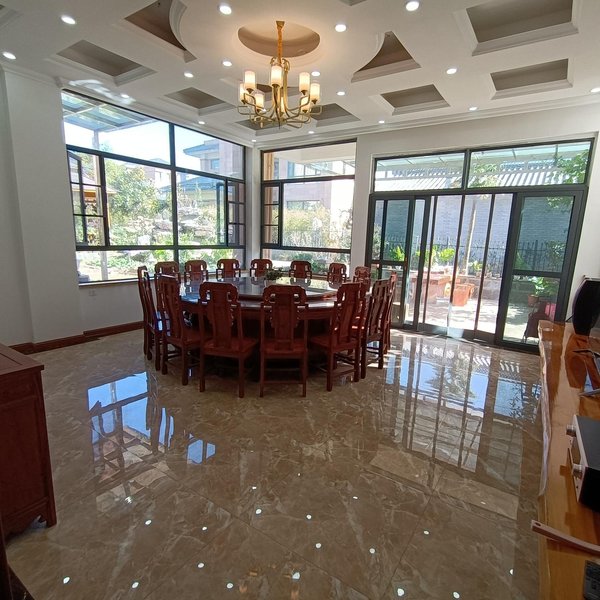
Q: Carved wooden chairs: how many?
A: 15